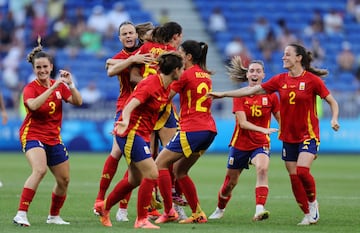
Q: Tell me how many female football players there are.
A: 8